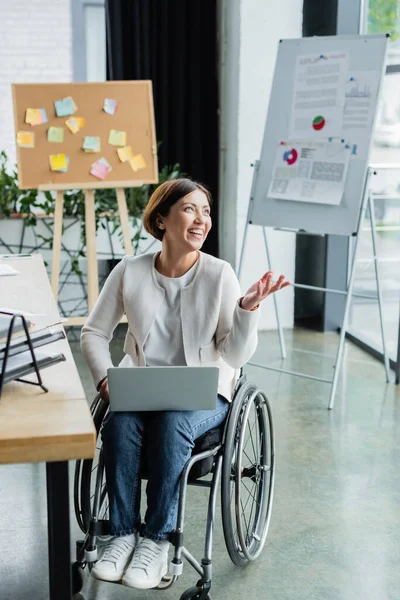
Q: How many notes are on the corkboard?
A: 12